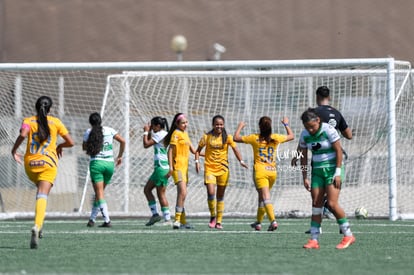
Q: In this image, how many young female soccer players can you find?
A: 7